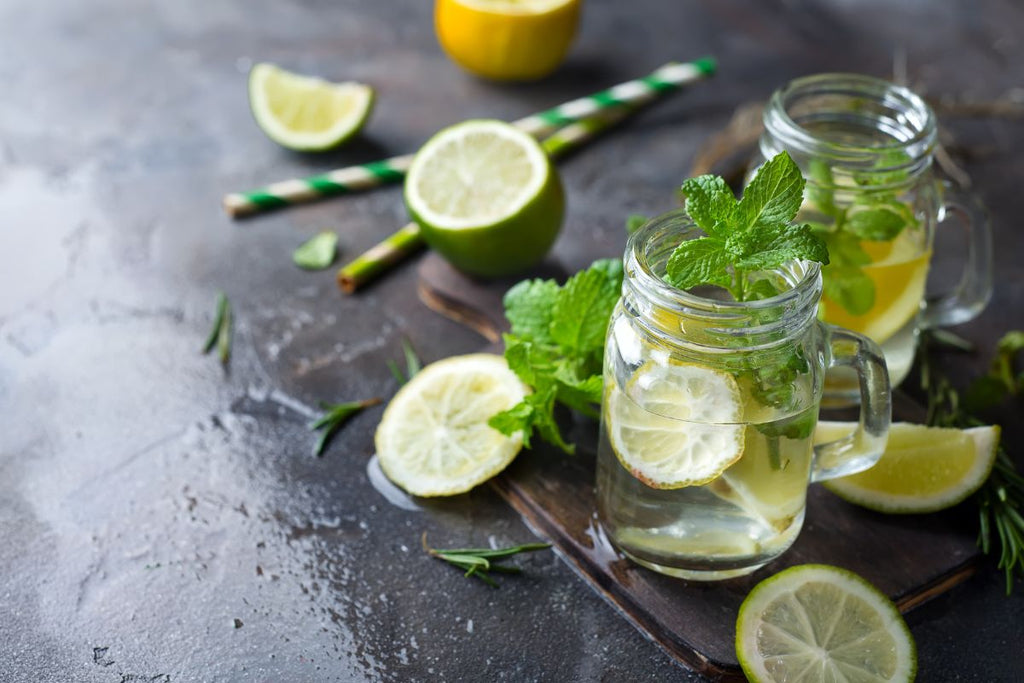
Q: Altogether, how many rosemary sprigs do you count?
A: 5